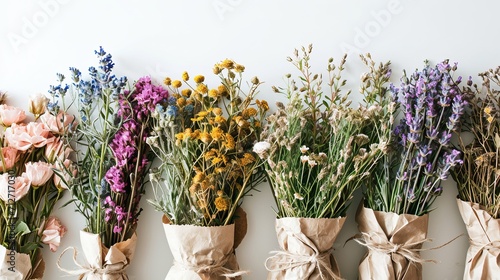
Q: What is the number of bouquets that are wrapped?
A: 6